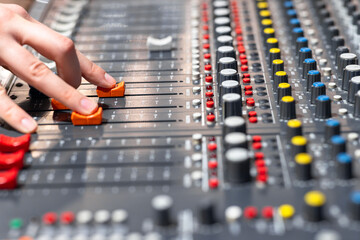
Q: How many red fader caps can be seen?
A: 3